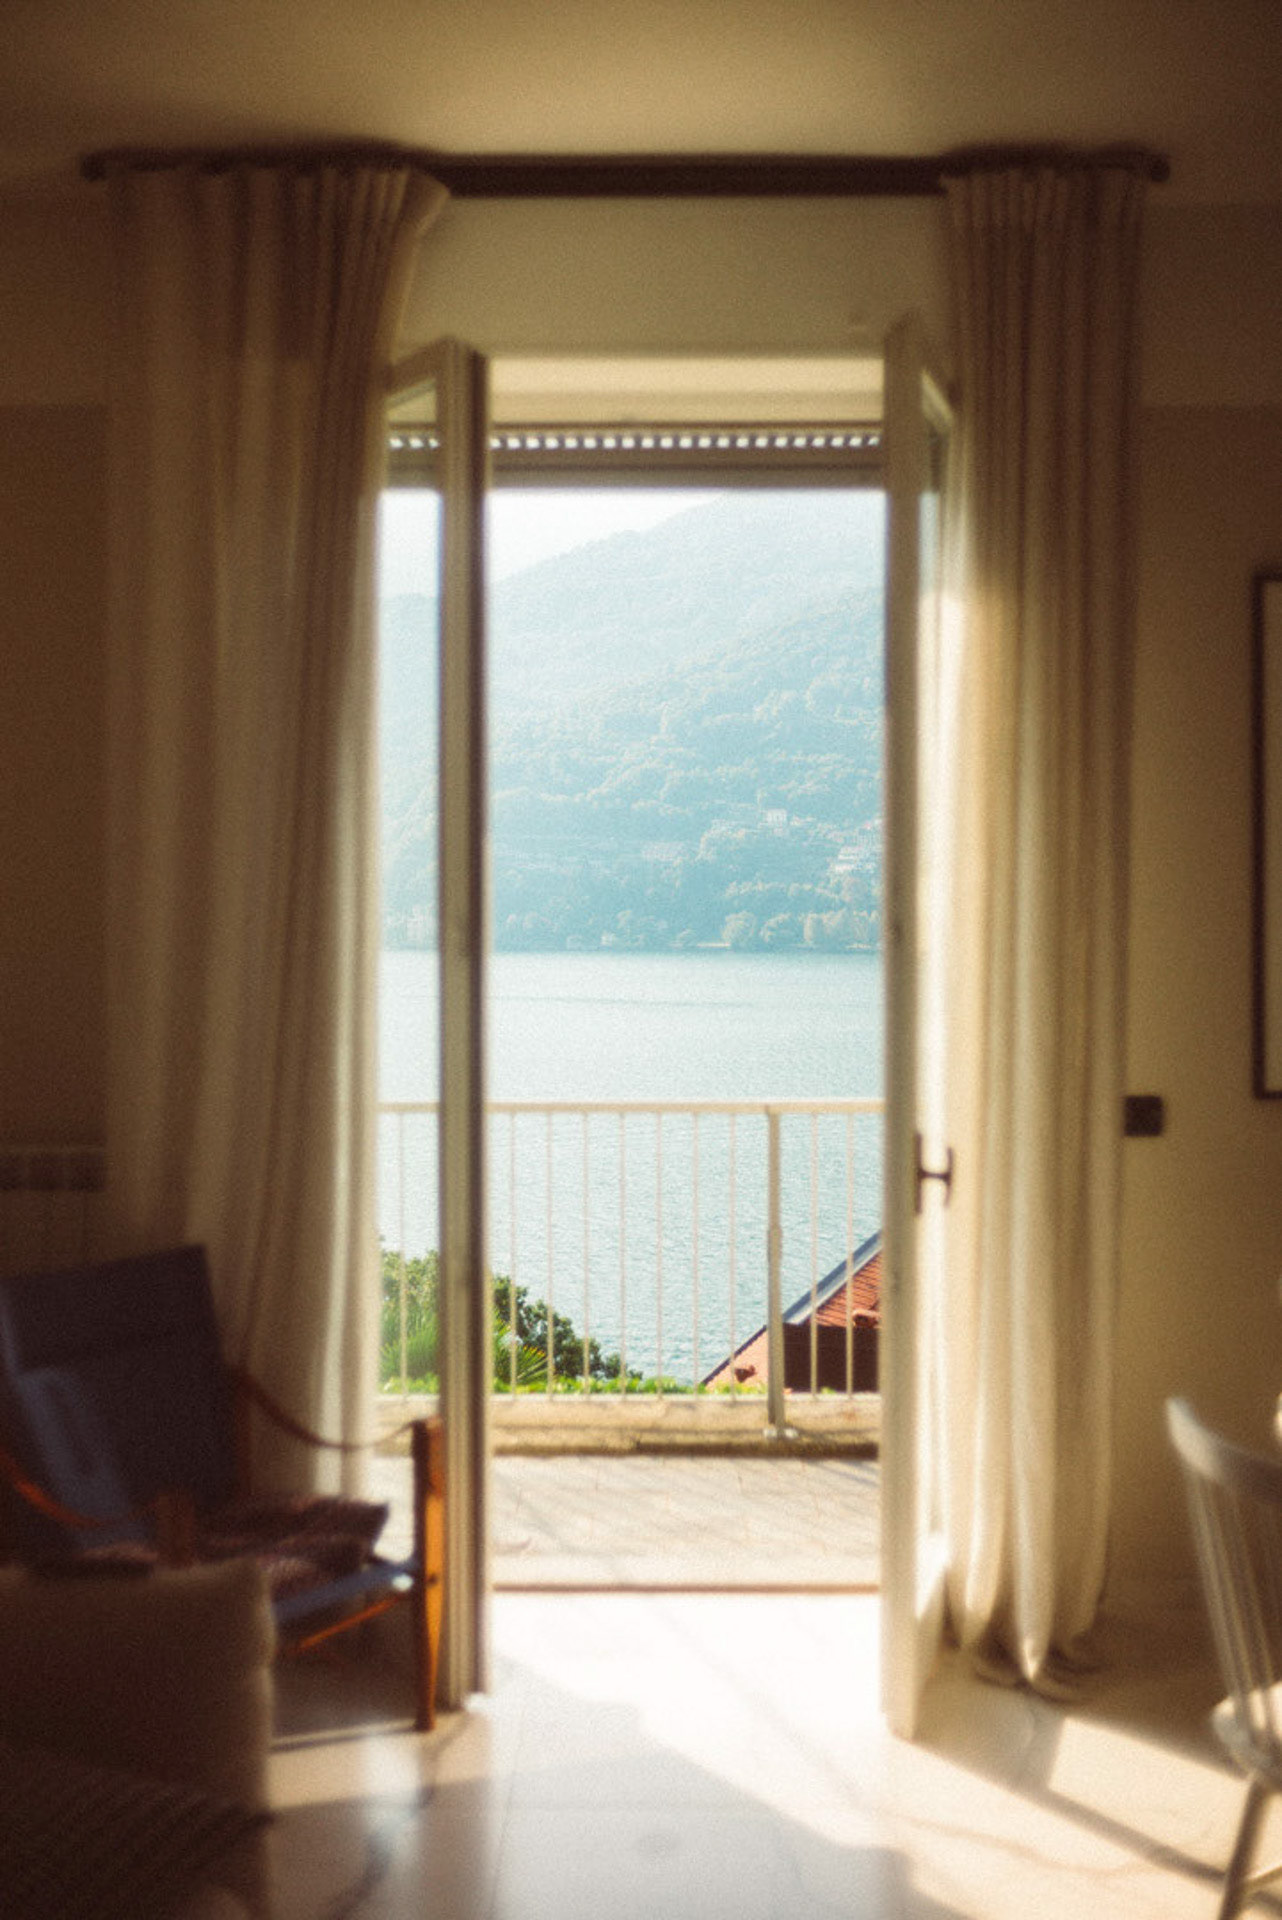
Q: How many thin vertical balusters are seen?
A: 10